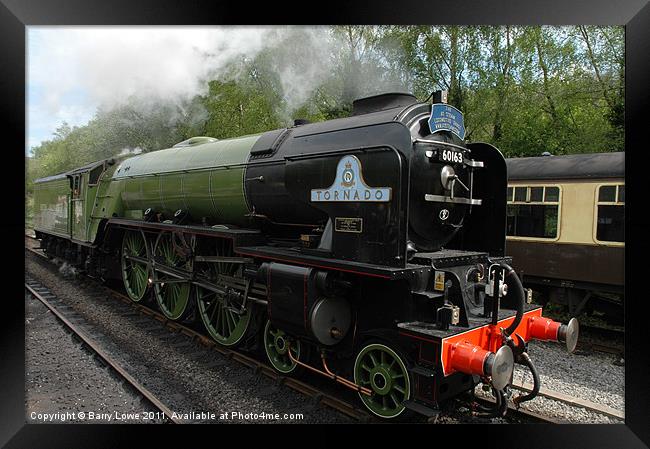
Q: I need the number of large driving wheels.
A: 3